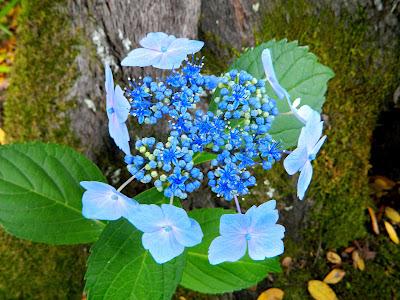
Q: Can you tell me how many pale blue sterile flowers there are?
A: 8